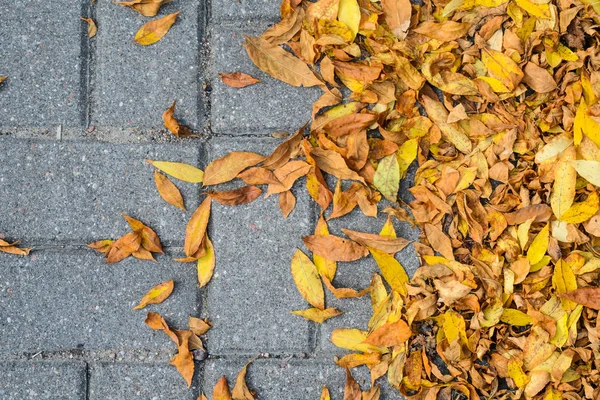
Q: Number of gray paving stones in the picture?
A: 11